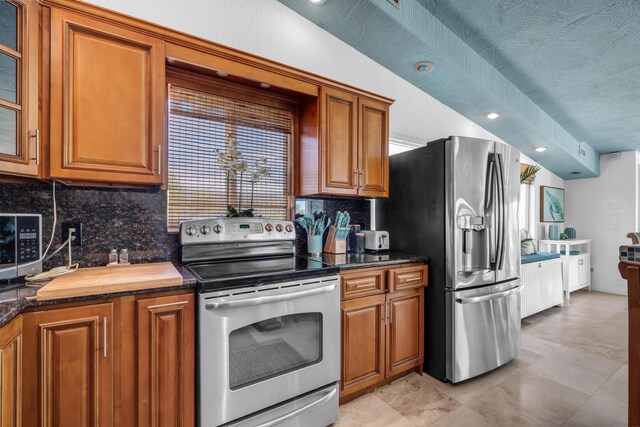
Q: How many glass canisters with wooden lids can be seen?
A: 2